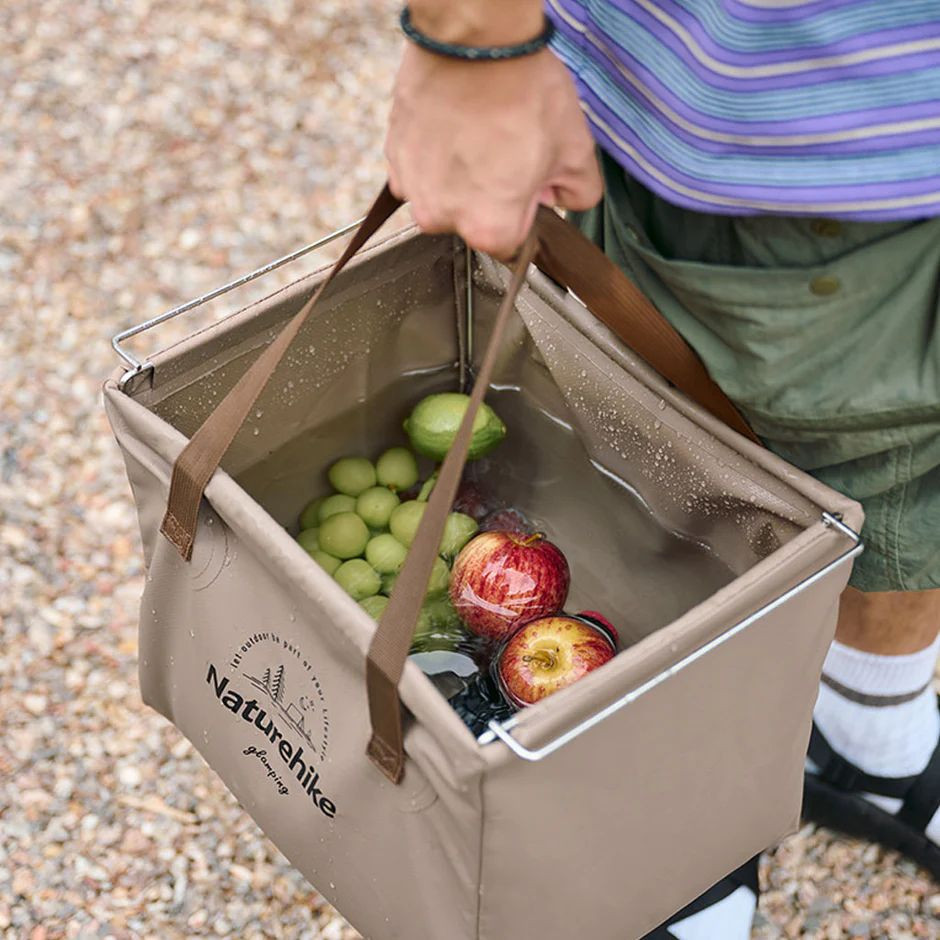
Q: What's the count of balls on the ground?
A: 0